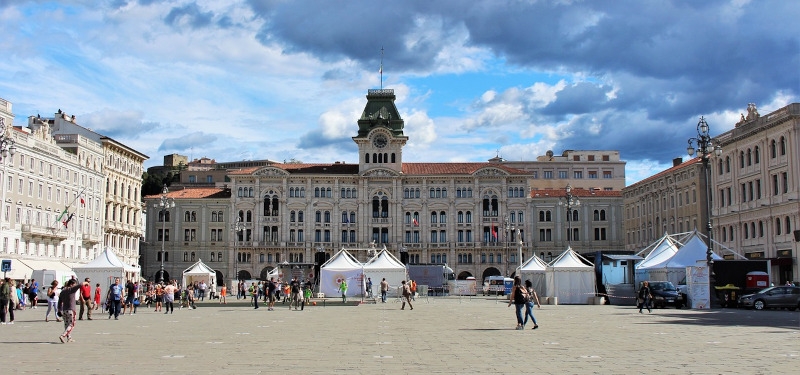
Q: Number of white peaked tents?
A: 8